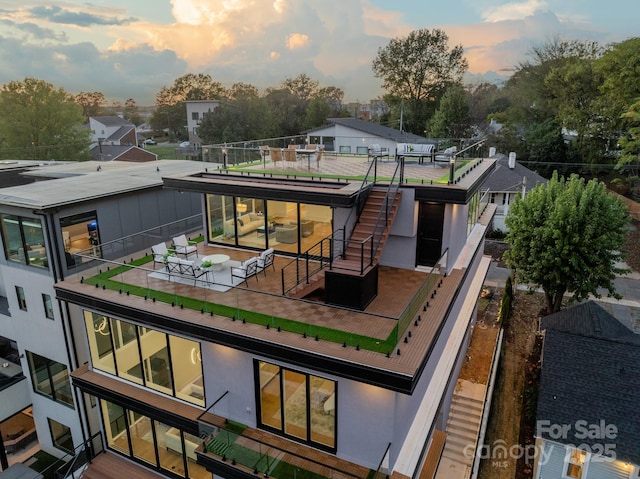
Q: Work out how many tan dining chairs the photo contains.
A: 6